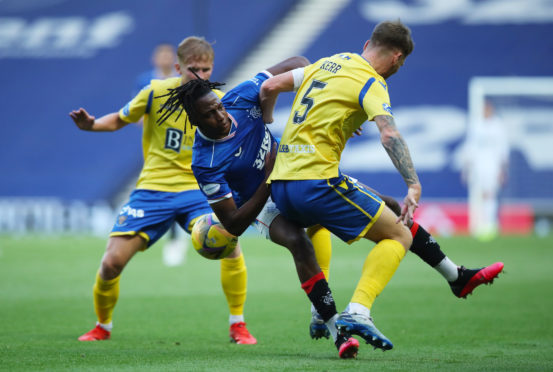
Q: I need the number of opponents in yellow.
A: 2